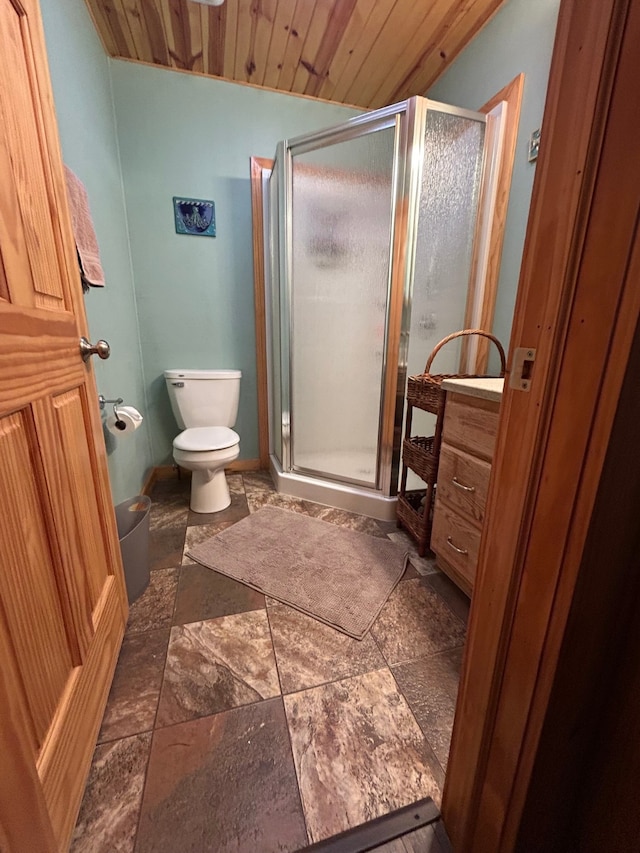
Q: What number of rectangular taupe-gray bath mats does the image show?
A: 1